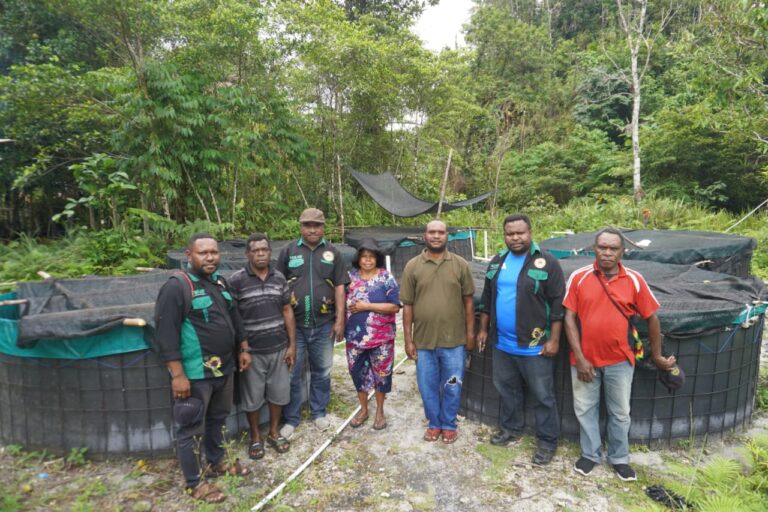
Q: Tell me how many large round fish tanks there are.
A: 5